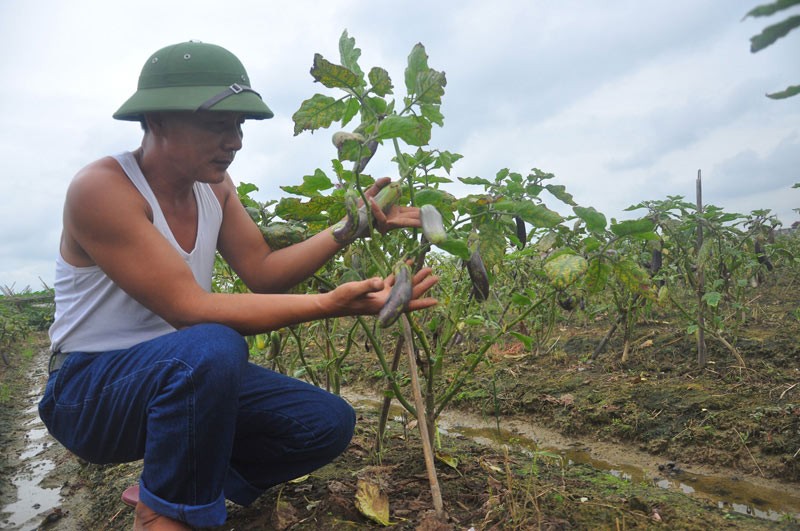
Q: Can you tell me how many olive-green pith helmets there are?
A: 1